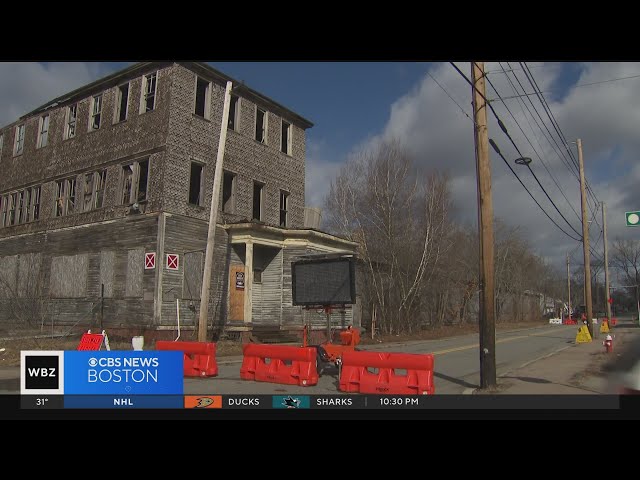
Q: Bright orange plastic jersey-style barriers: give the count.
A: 3